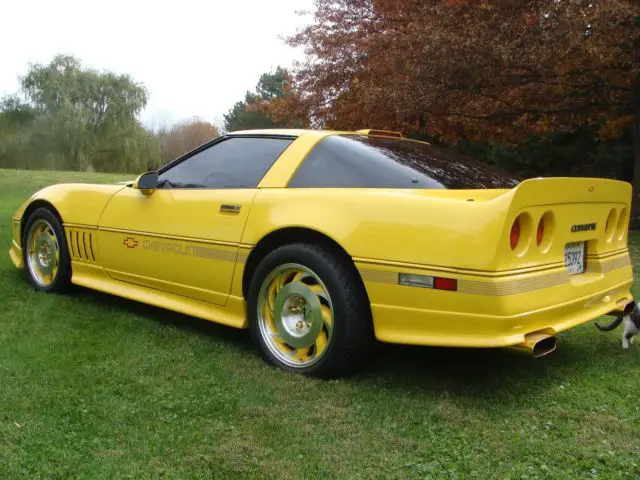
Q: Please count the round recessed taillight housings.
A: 4